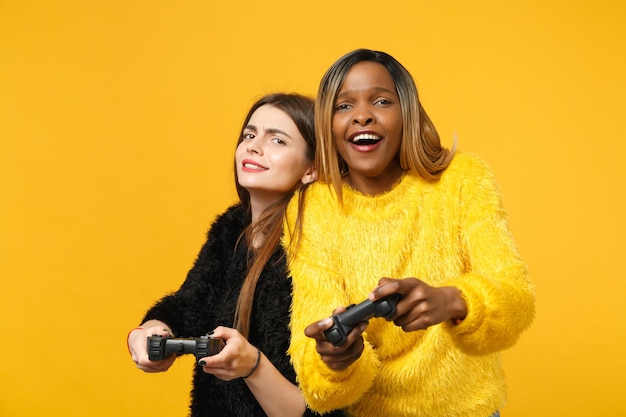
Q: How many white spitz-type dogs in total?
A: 0